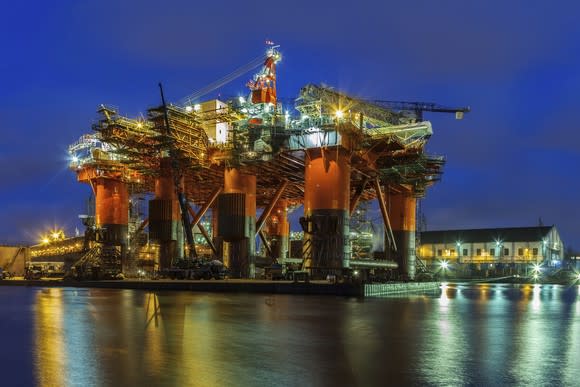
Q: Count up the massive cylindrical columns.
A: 6